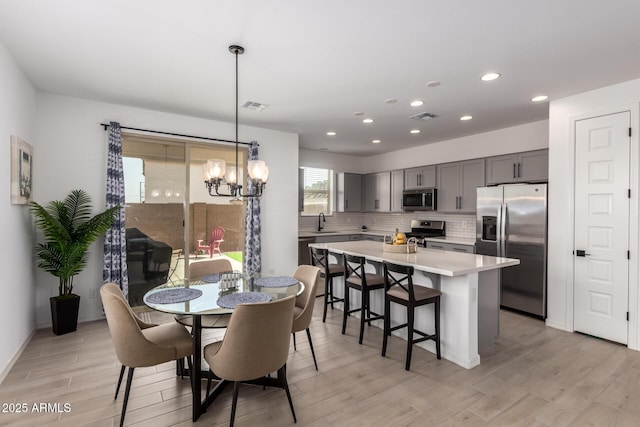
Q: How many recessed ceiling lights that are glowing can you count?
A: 8